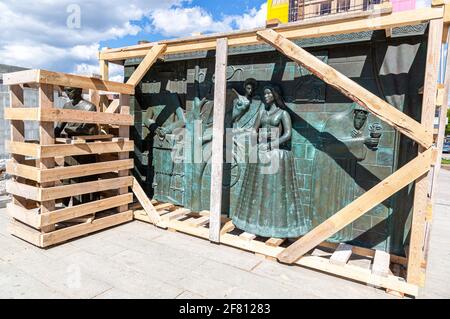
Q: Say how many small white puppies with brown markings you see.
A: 0